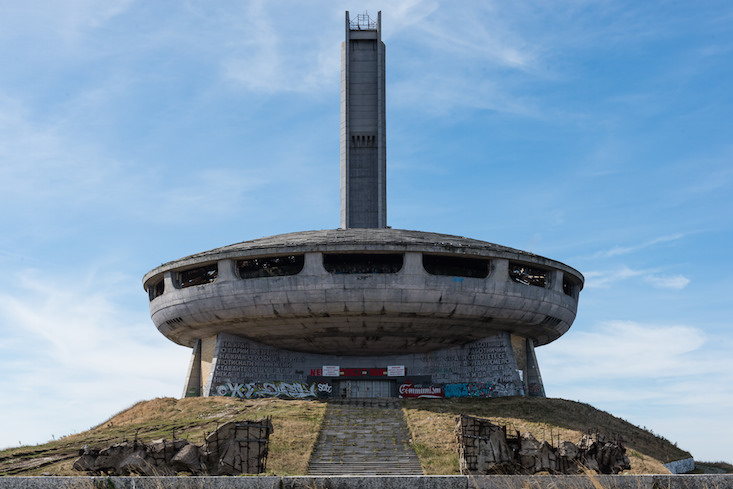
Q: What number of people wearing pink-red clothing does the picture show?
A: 0